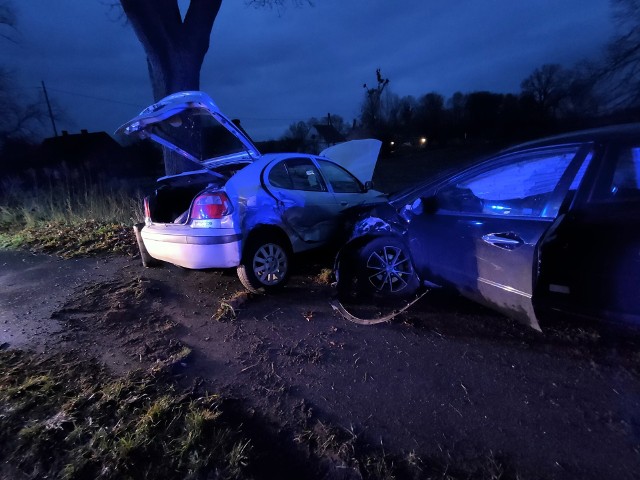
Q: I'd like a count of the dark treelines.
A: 1